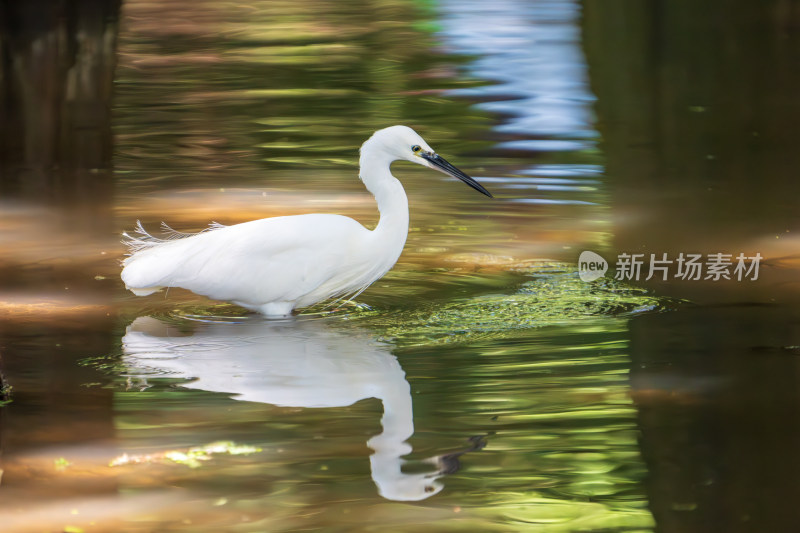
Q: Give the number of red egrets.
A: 0